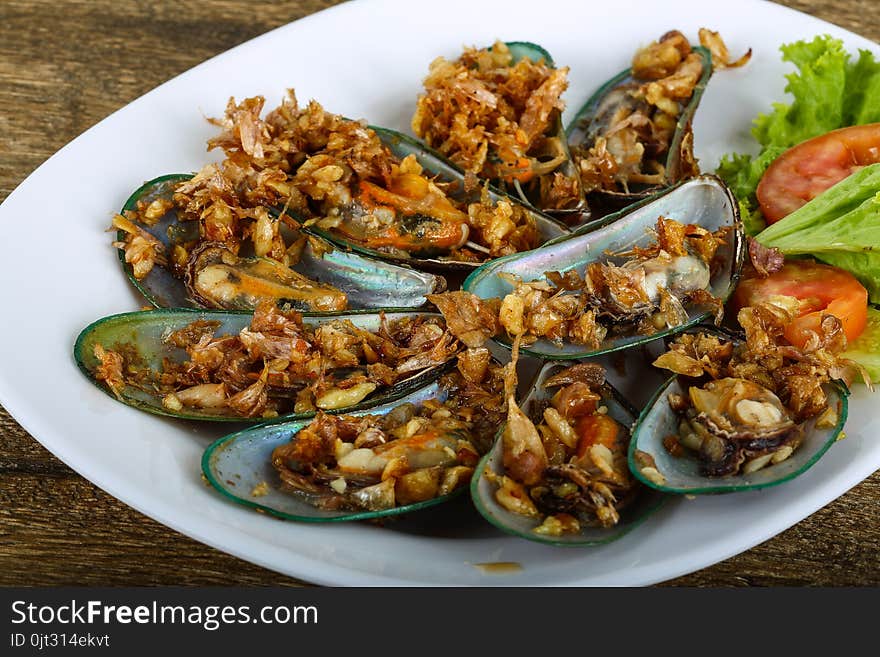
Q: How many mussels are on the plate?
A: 9